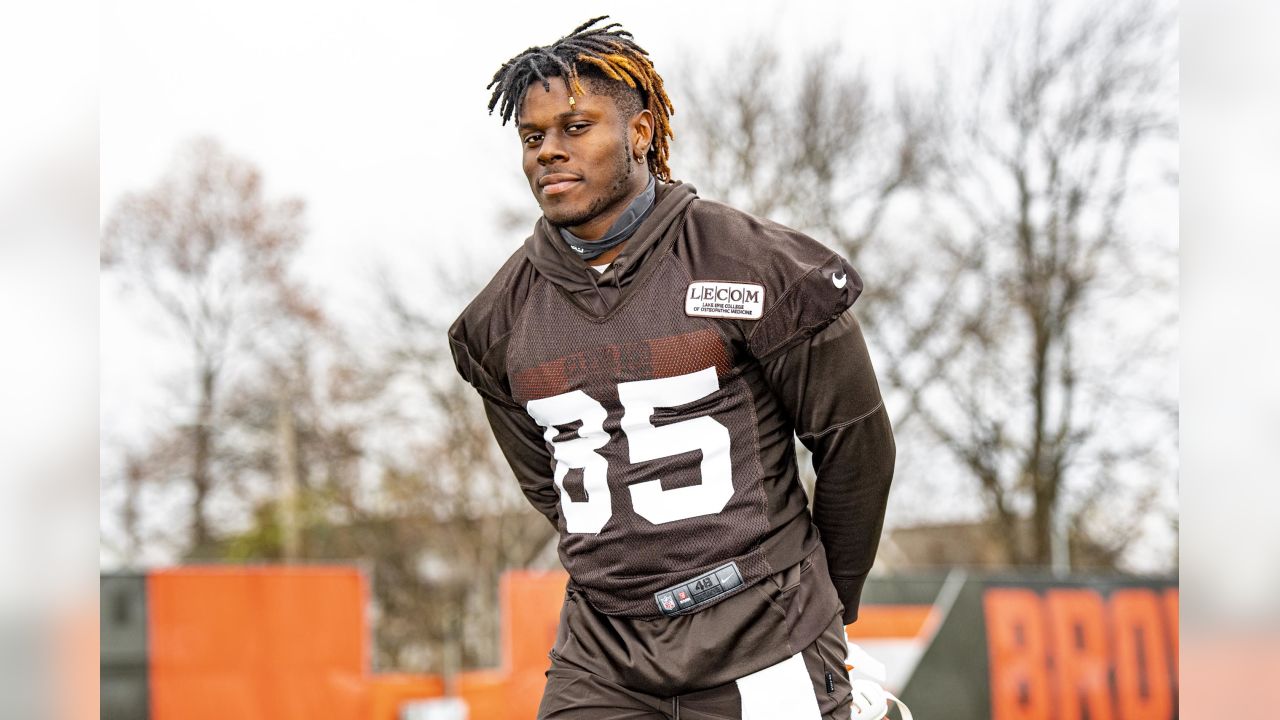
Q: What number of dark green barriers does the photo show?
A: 2